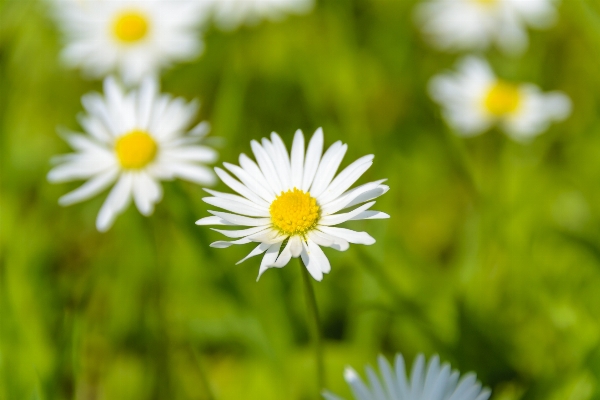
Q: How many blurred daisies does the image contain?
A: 6